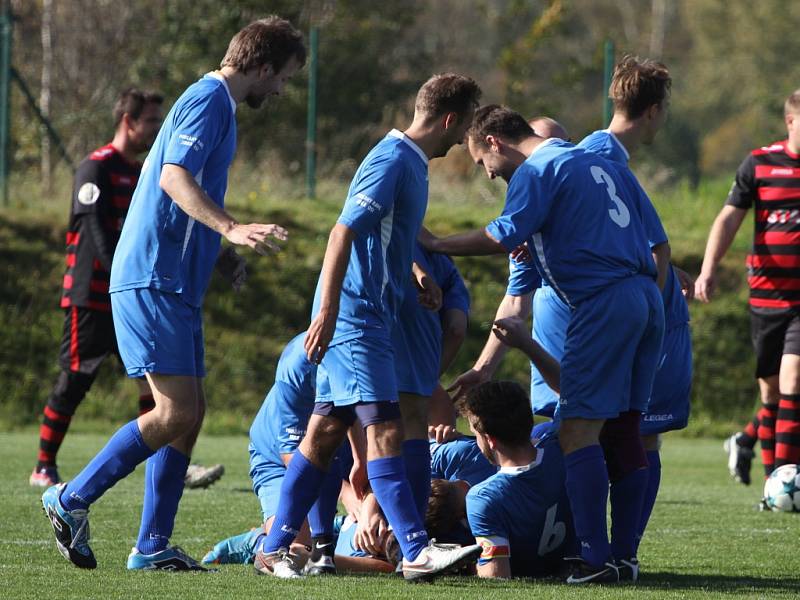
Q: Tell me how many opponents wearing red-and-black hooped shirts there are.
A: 2